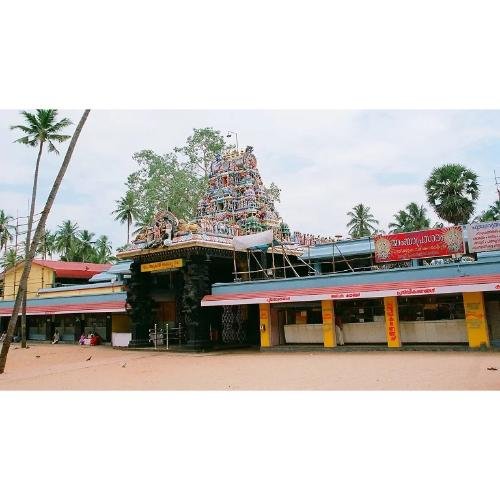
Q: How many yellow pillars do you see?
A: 4